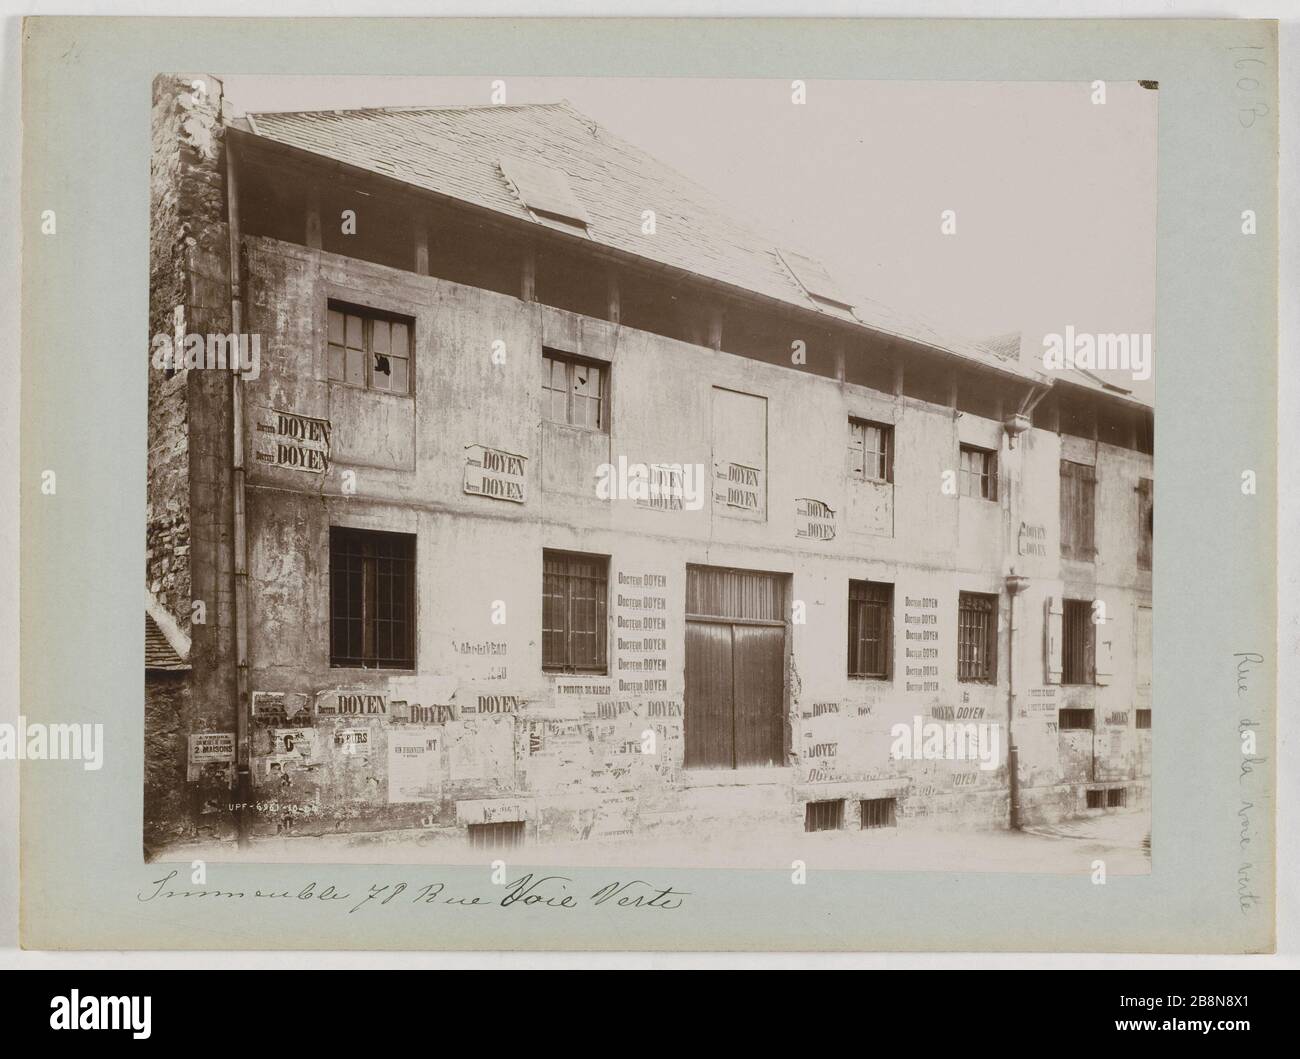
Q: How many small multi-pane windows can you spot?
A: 4